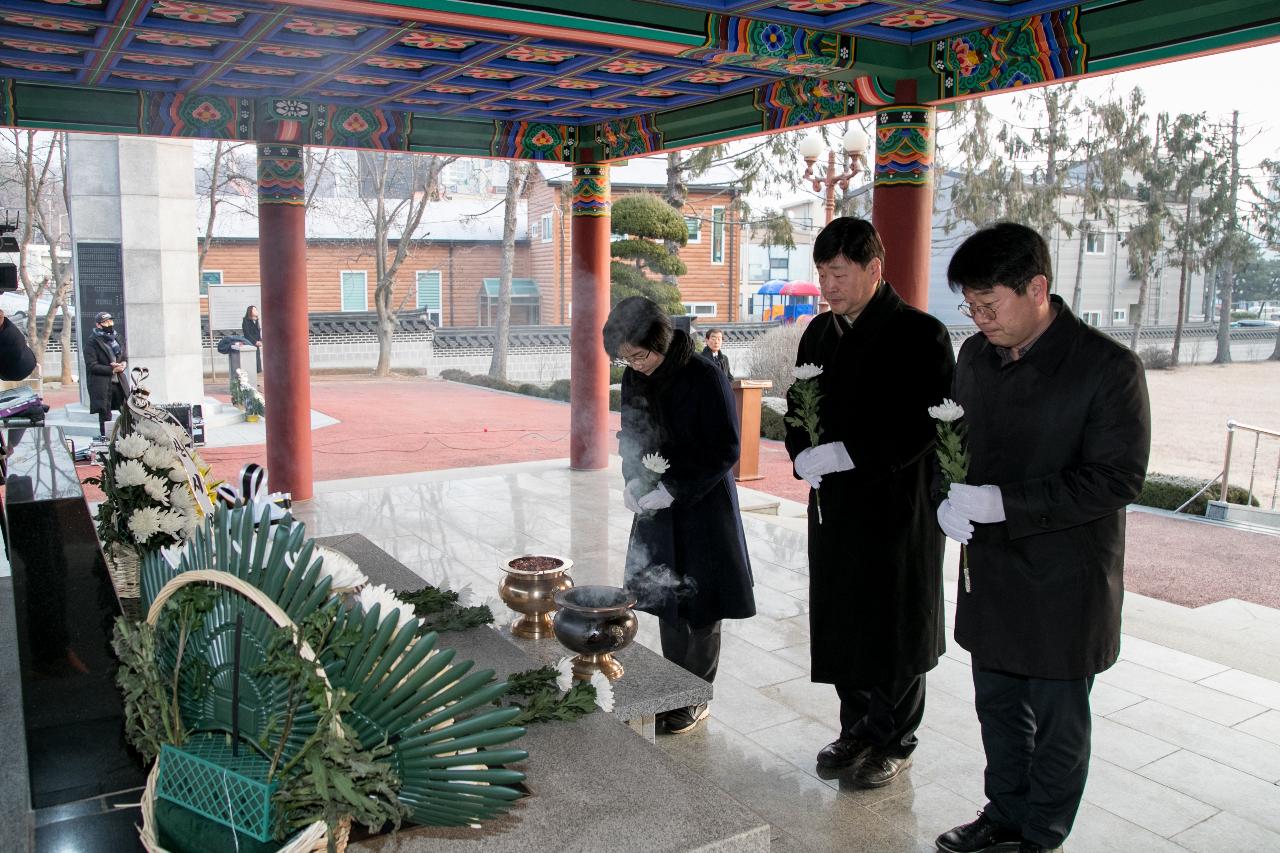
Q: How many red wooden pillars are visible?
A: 3